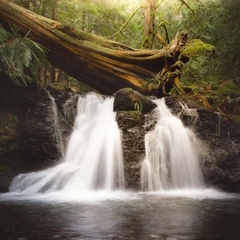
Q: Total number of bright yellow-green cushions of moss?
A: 1